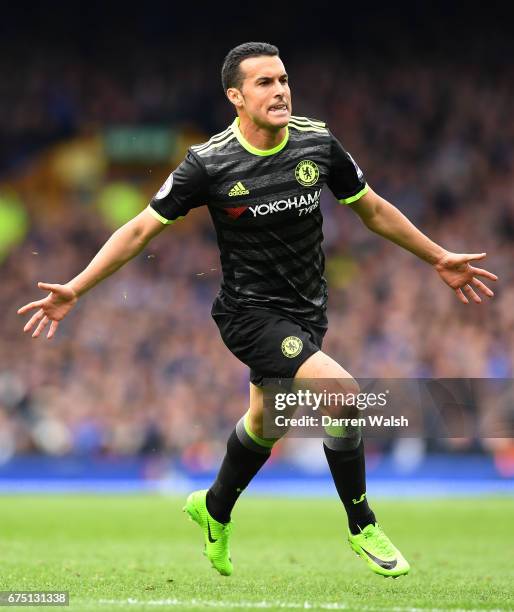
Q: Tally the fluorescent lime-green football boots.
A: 2